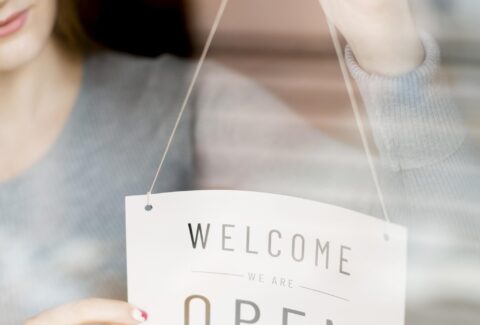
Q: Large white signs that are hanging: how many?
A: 1